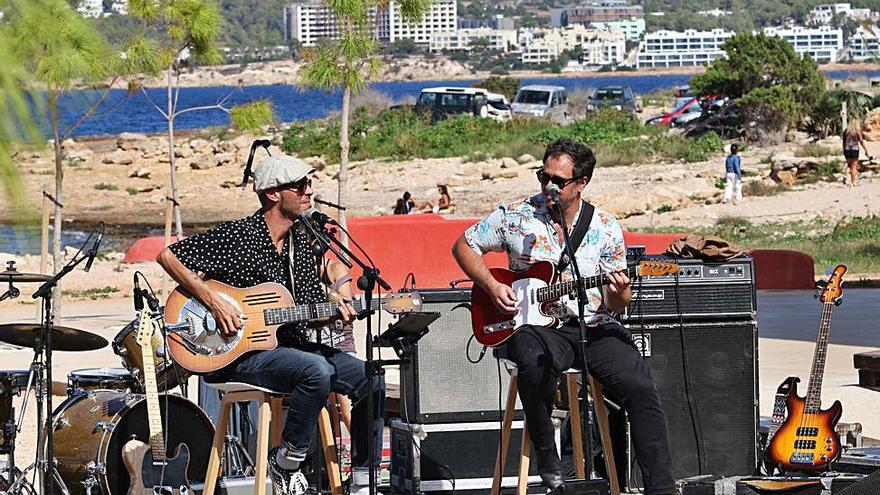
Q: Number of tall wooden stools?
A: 2